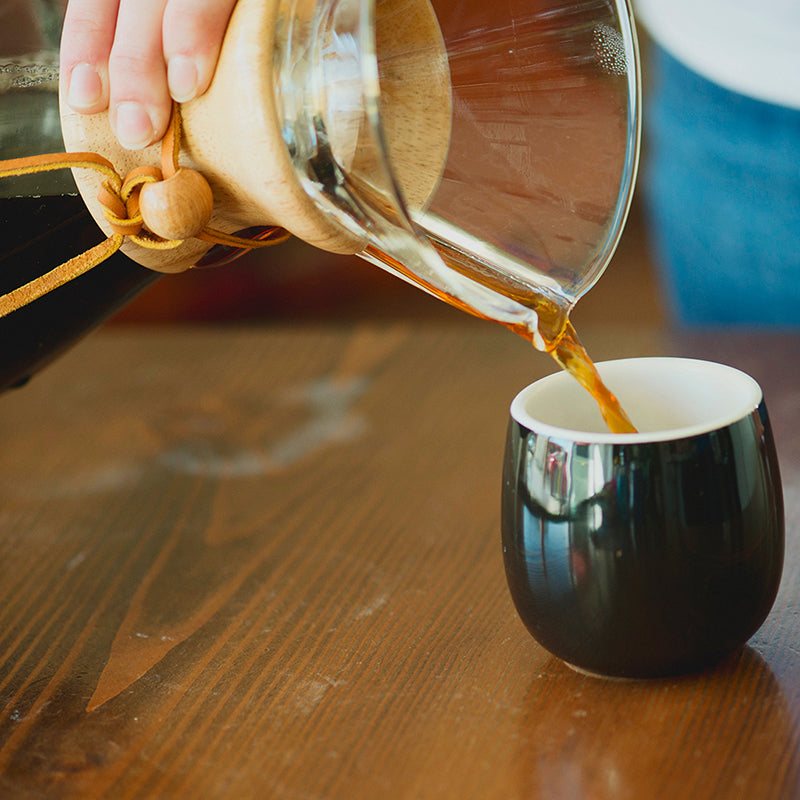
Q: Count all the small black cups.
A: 1